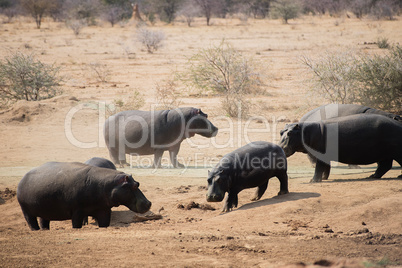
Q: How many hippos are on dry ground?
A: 6